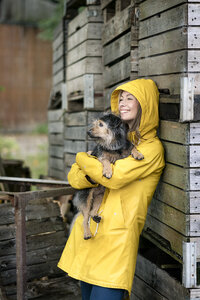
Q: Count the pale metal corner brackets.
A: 4